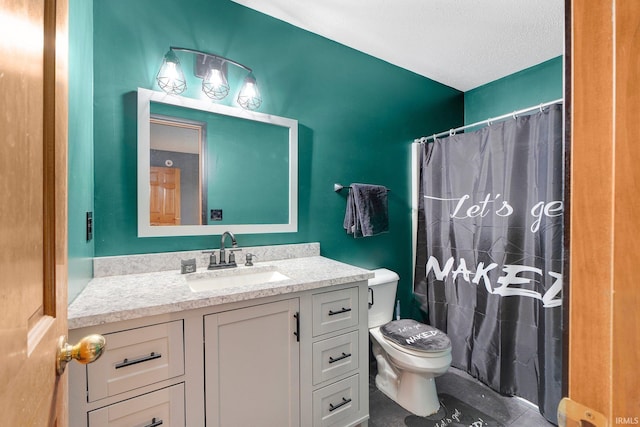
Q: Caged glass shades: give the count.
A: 3